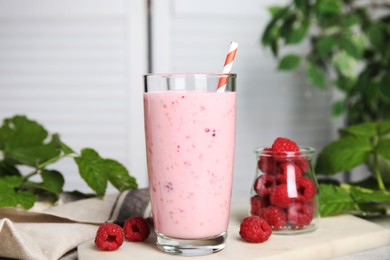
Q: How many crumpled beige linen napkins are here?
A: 1